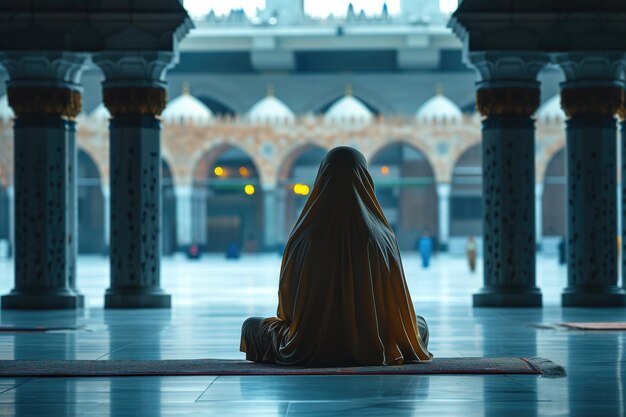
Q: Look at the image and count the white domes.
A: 7